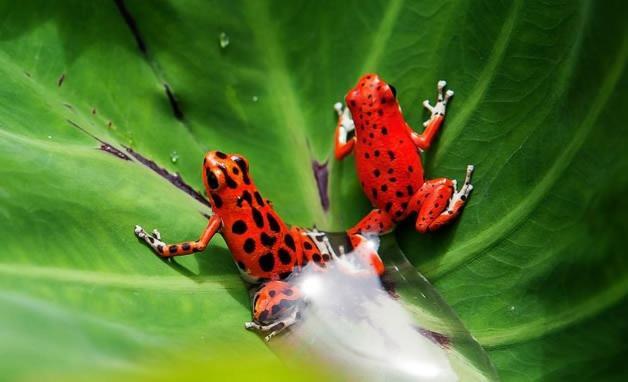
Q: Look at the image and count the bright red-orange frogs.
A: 2